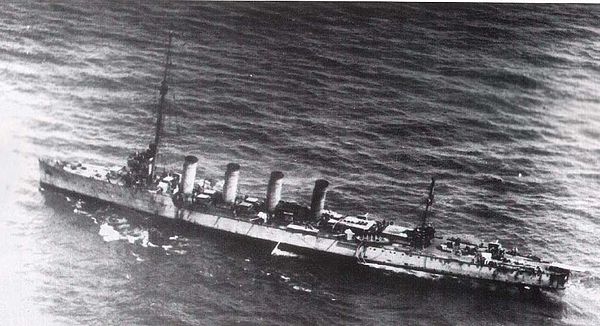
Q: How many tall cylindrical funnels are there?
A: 4